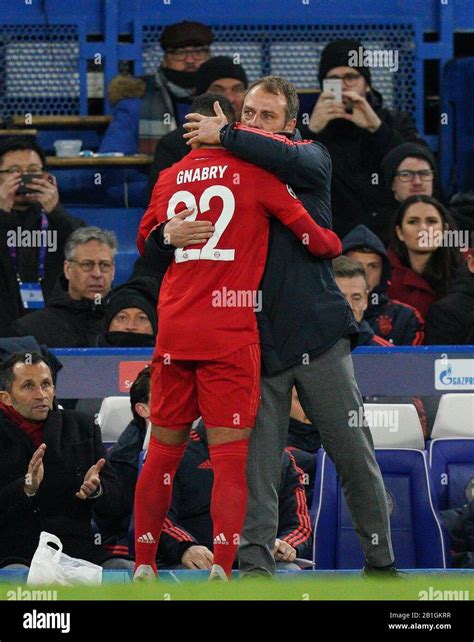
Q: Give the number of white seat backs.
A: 3